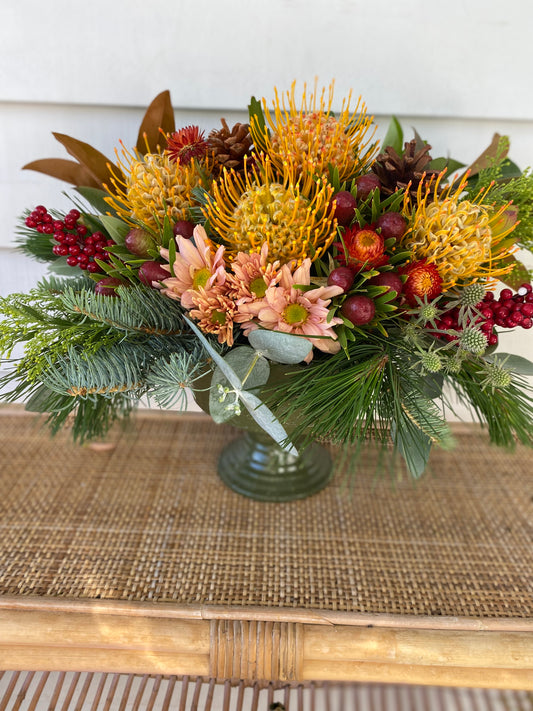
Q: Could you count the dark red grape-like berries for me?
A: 10